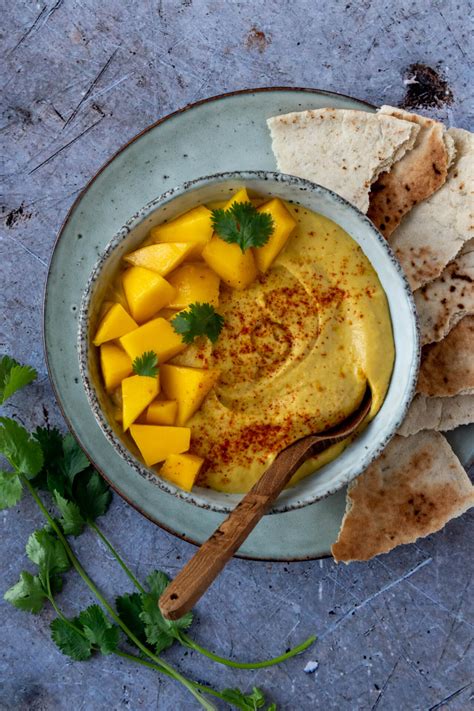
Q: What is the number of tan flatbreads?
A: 7